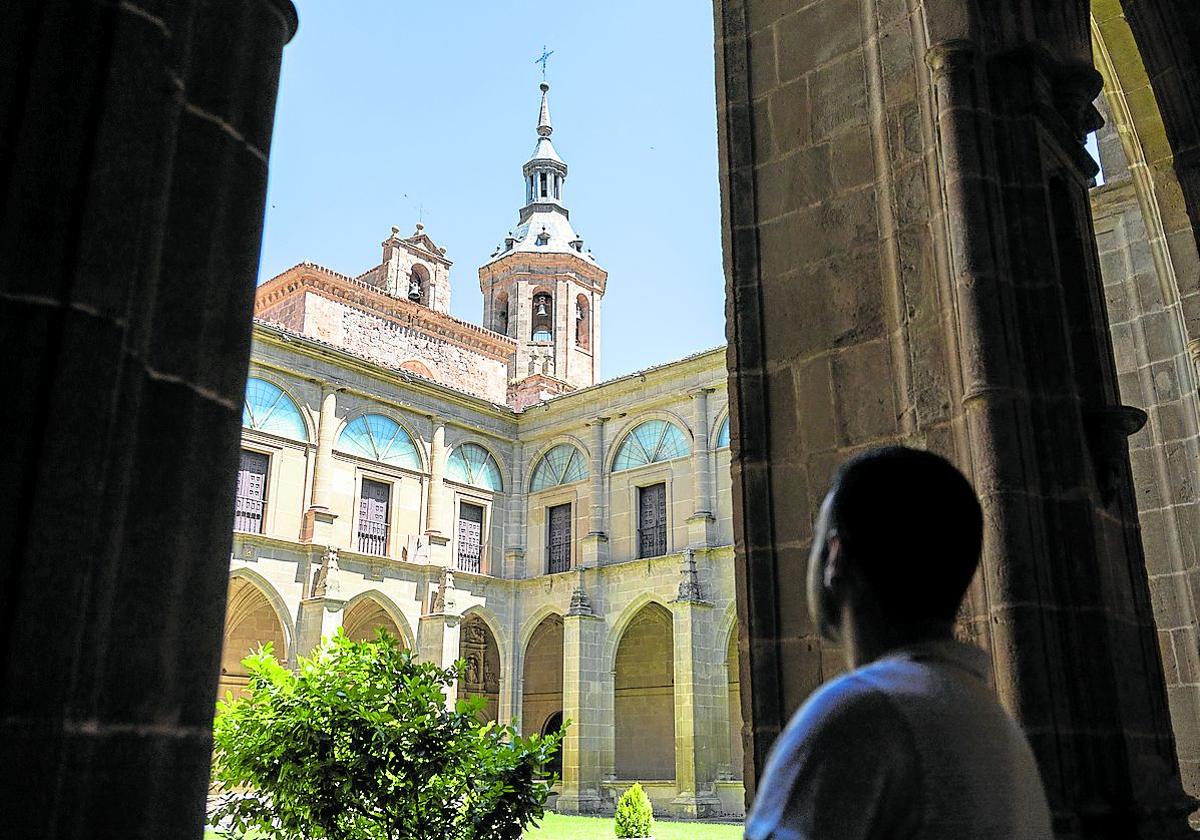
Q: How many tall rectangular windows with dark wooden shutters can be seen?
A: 5